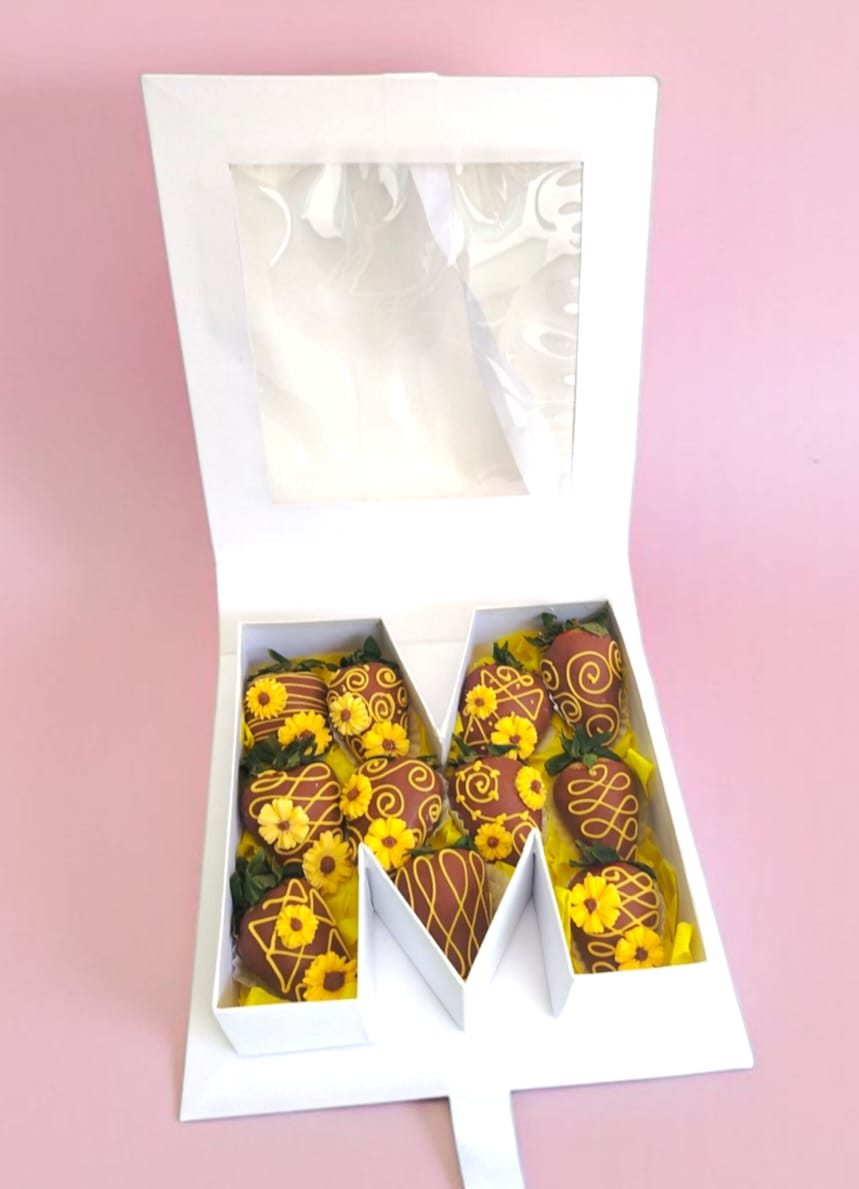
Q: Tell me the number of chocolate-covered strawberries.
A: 11